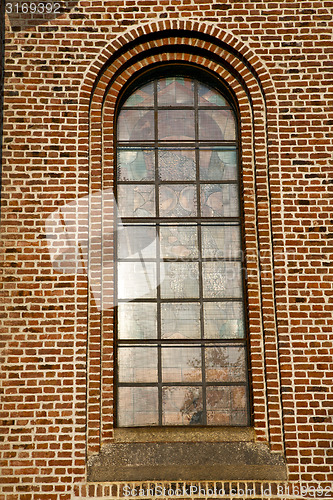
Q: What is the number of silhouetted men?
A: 0